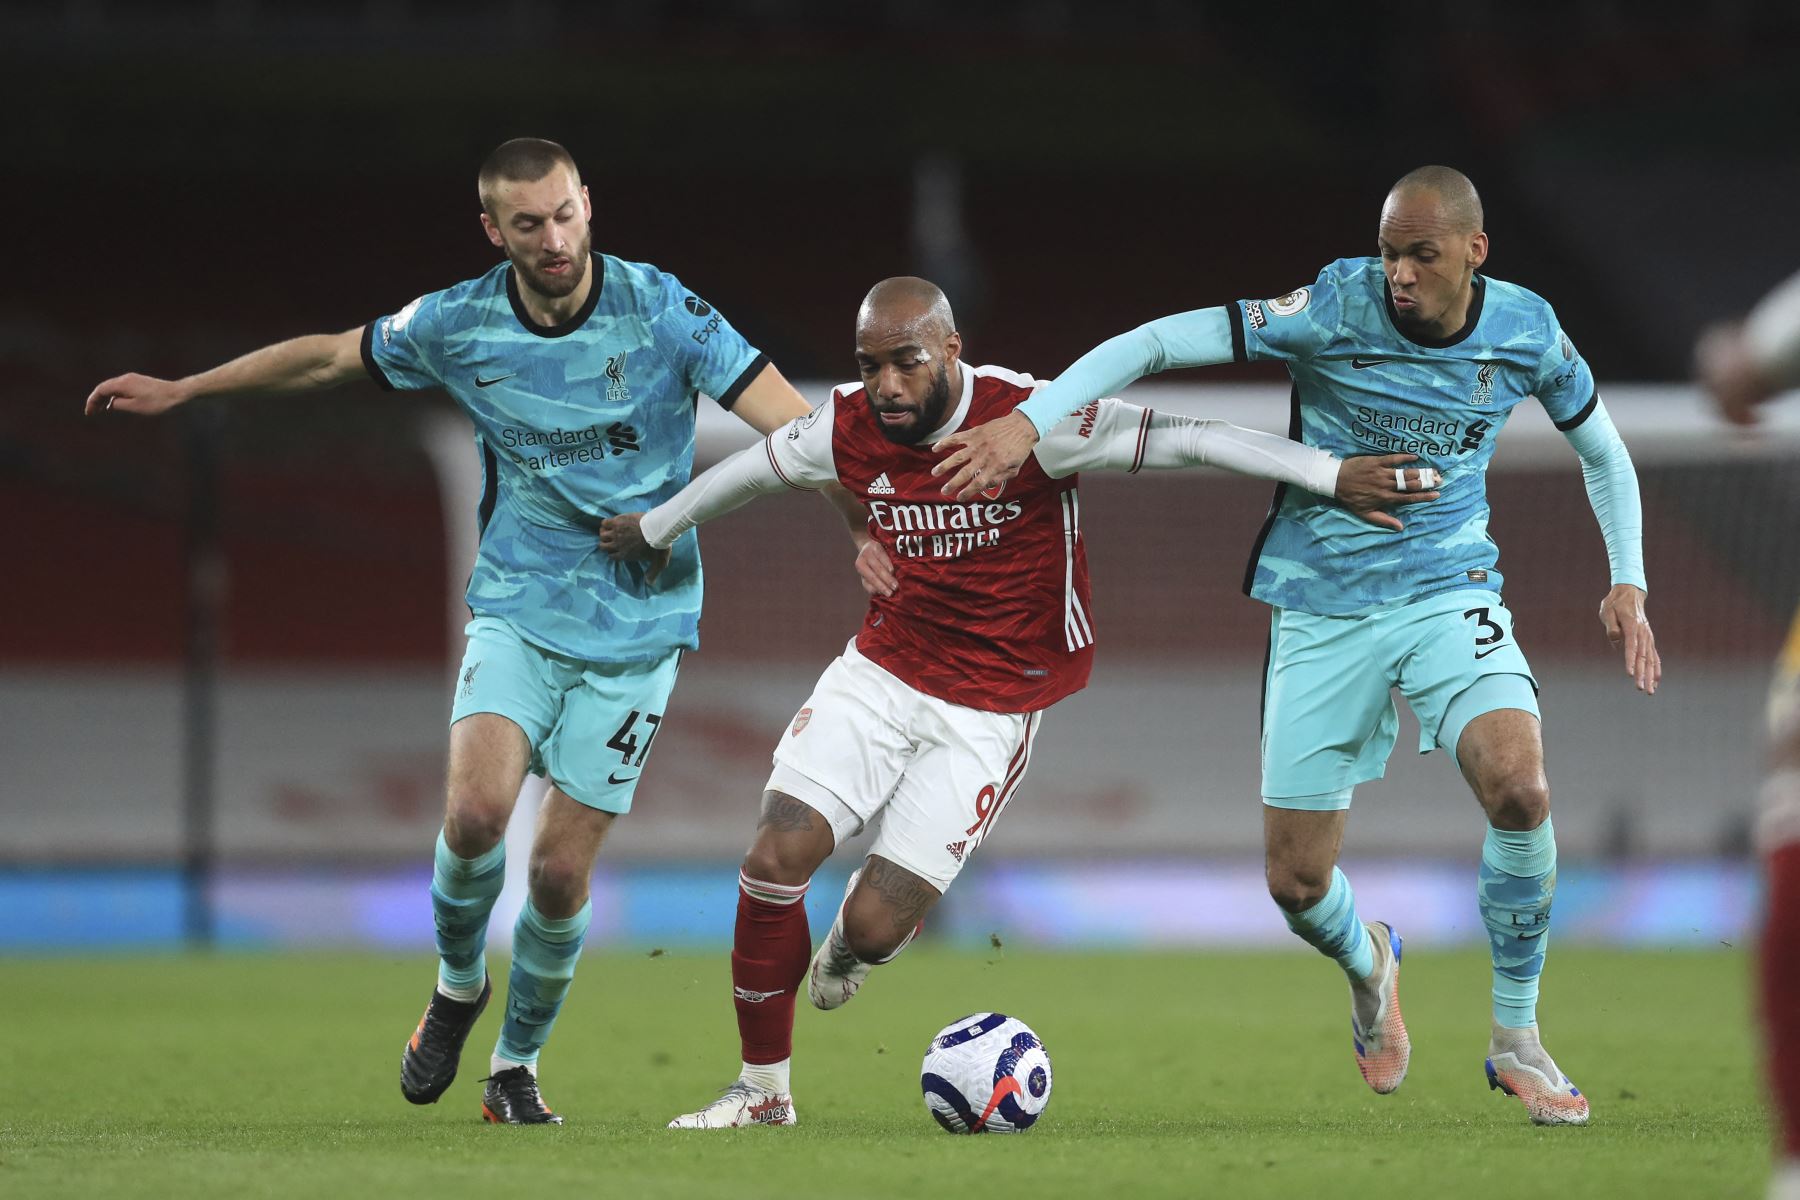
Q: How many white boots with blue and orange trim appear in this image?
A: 2